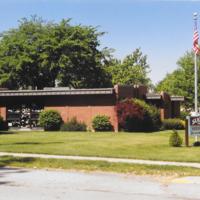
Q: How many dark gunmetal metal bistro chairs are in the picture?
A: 0